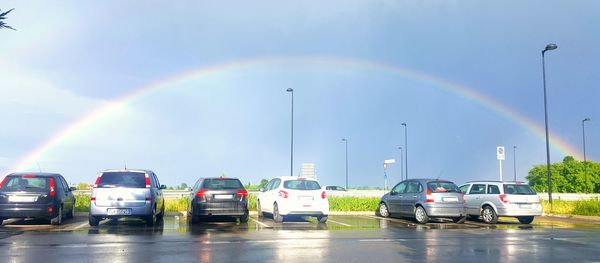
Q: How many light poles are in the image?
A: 7